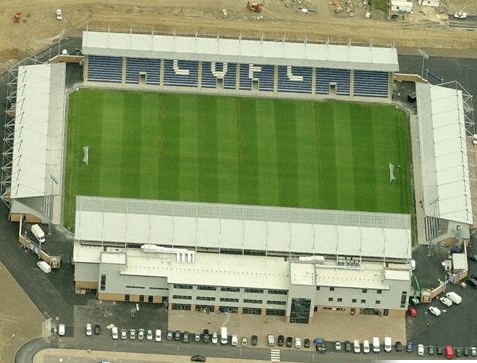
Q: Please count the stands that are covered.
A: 4